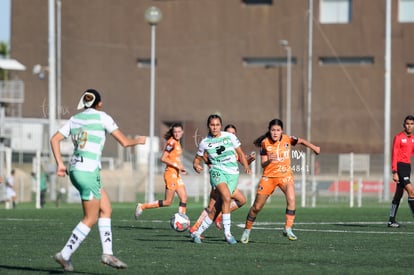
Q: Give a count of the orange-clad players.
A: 3